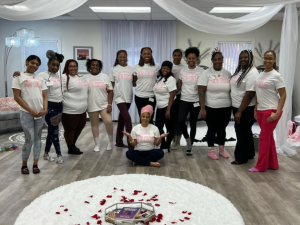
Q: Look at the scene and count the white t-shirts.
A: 13